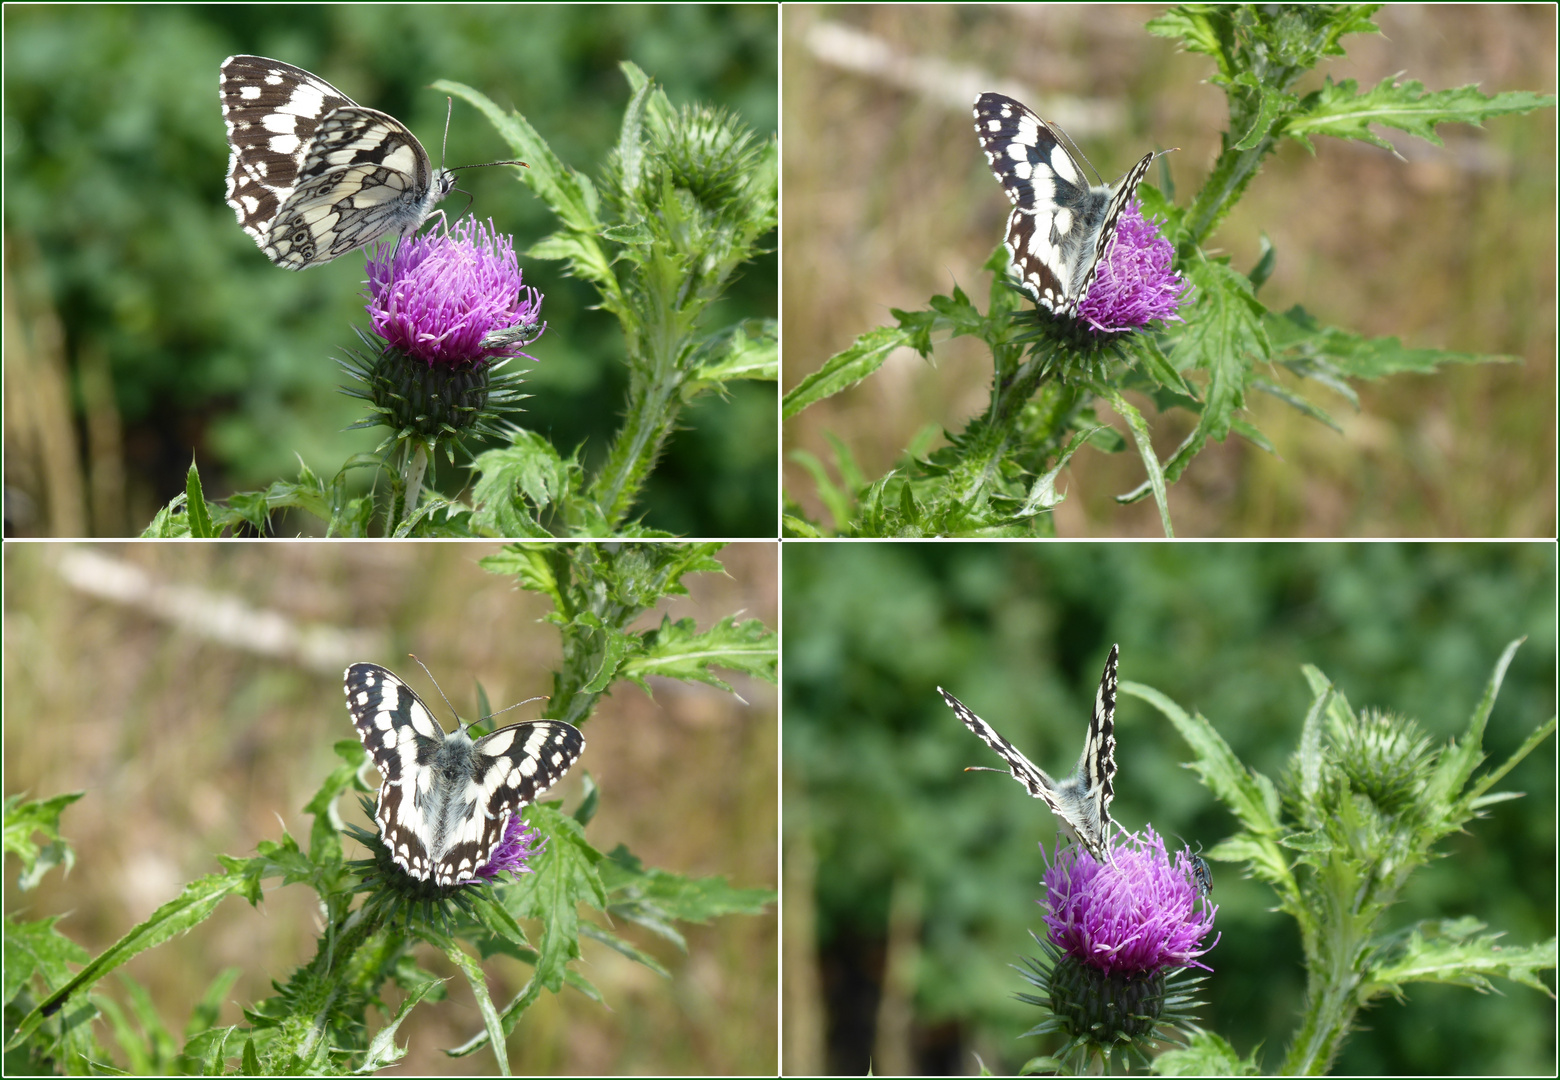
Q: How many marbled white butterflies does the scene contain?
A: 4